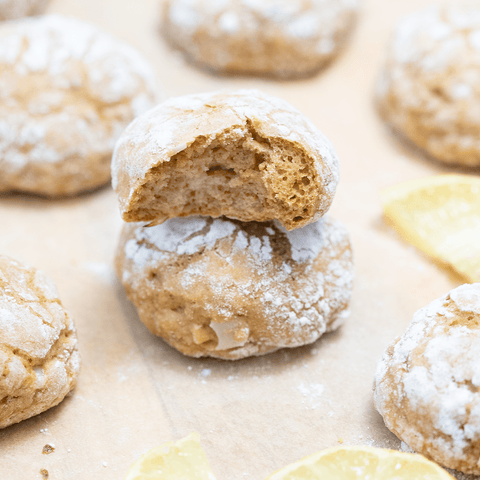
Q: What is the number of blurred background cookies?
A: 4